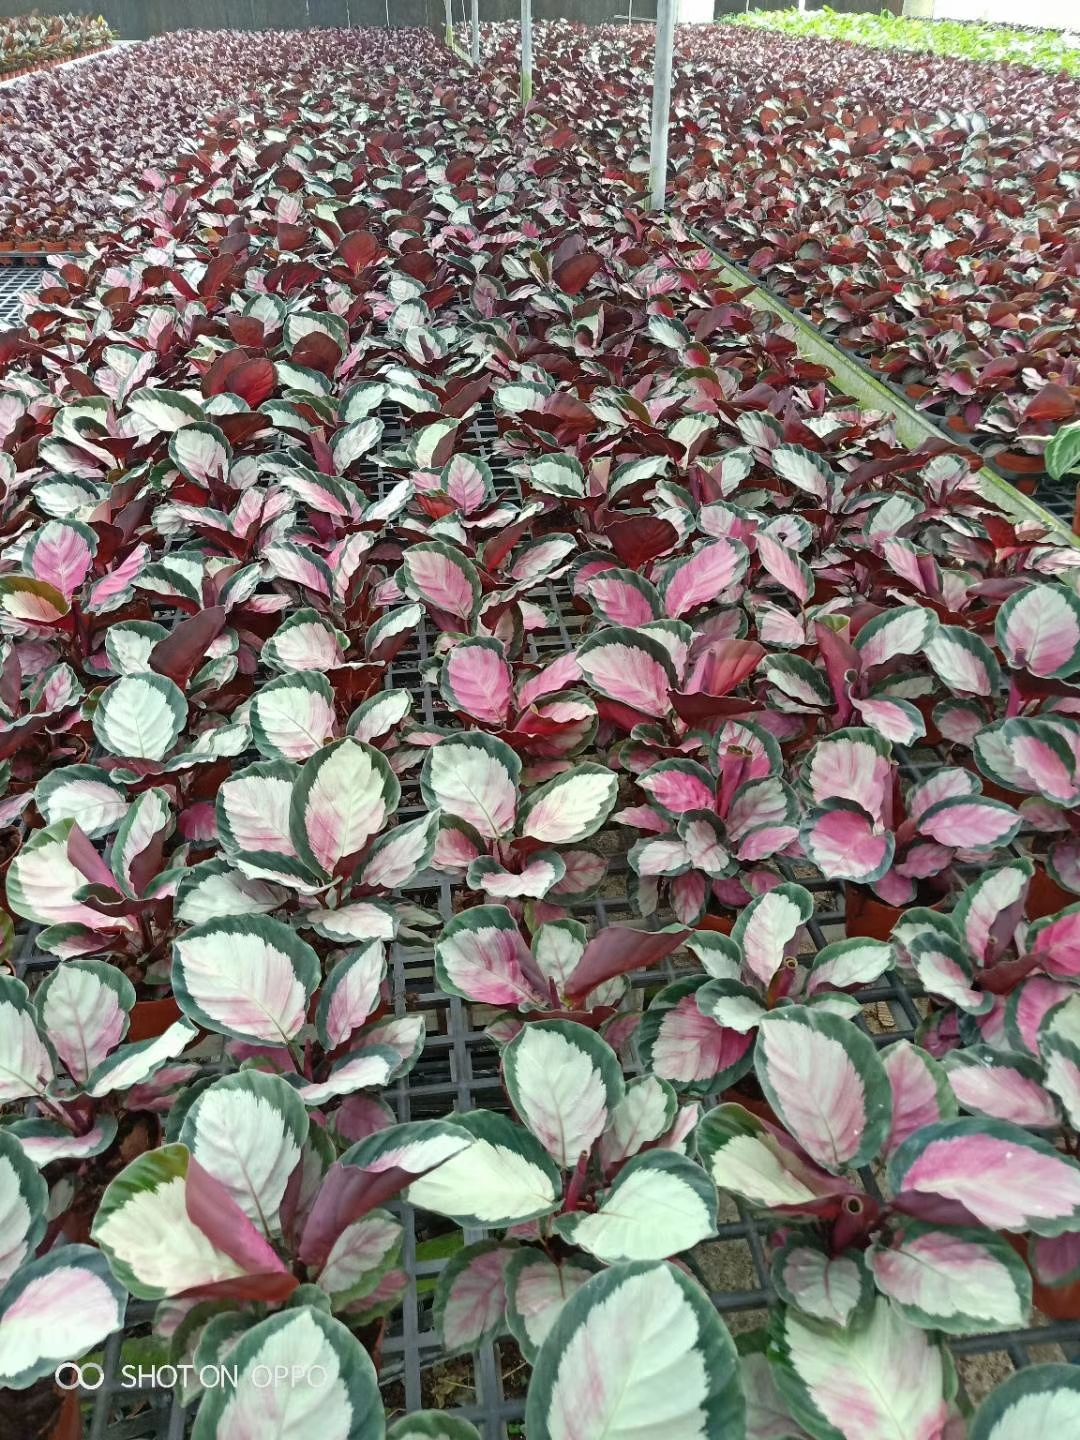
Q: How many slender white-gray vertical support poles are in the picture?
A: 4